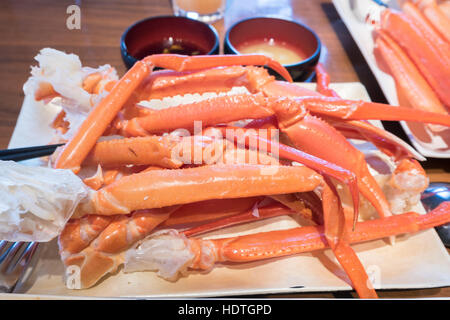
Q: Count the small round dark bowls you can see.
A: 2